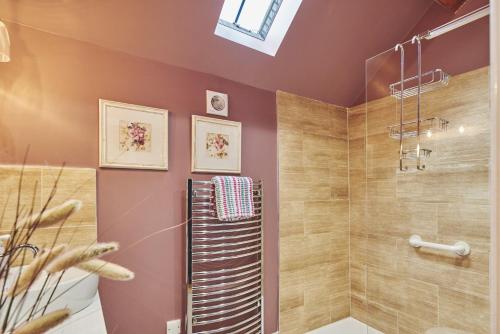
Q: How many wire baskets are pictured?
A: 3